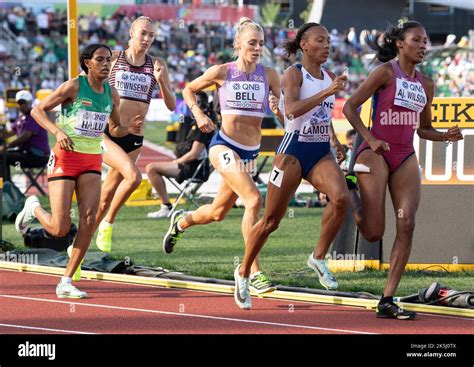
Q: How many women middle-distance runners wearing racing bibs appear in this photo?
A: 5